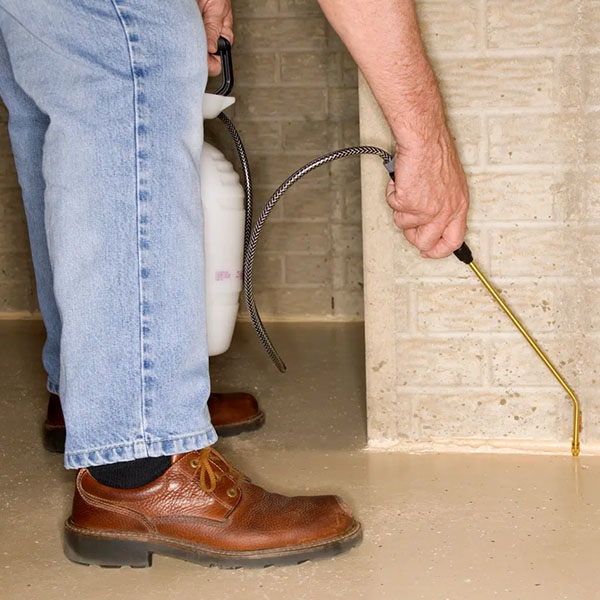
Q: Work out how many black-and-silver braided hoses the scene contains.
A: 1